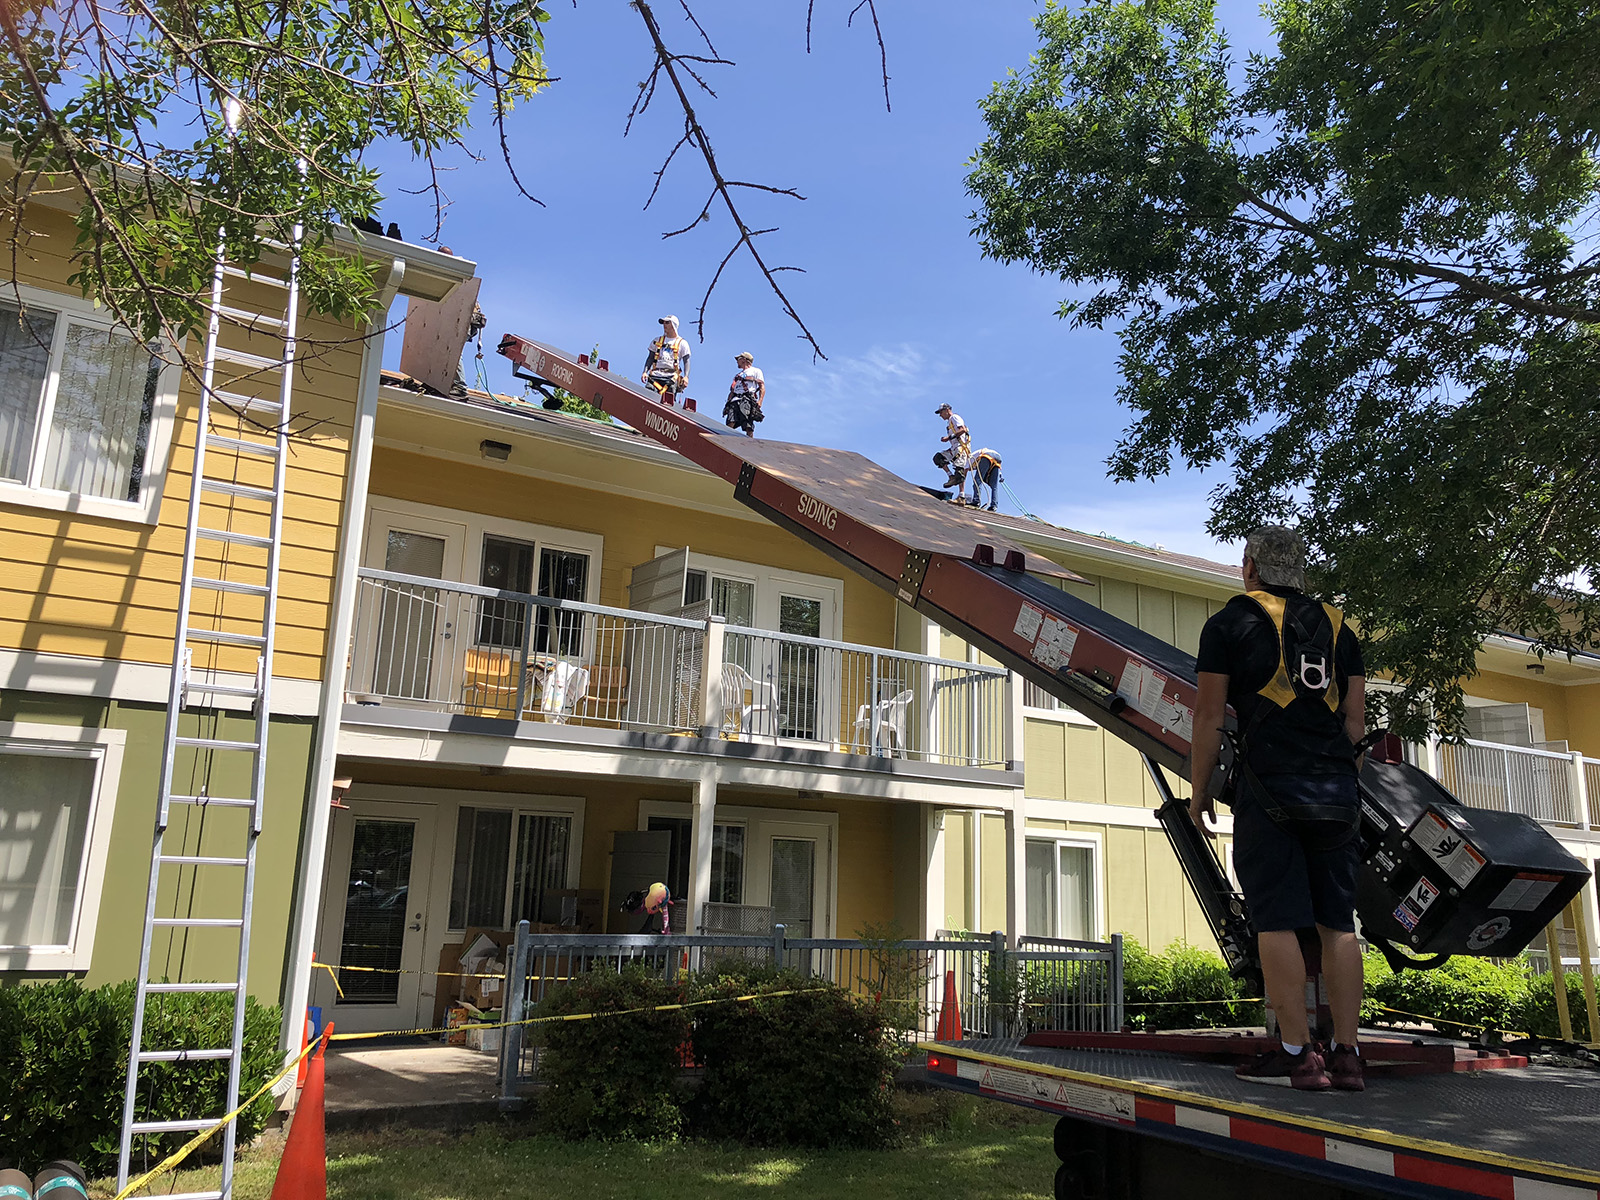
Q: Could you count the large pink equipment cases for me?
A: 0